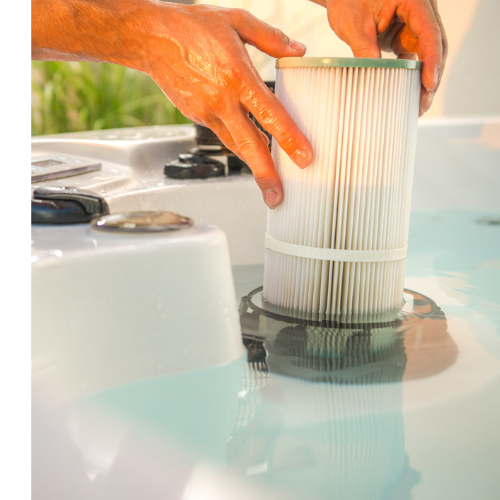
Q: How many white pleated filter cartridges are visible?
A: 1